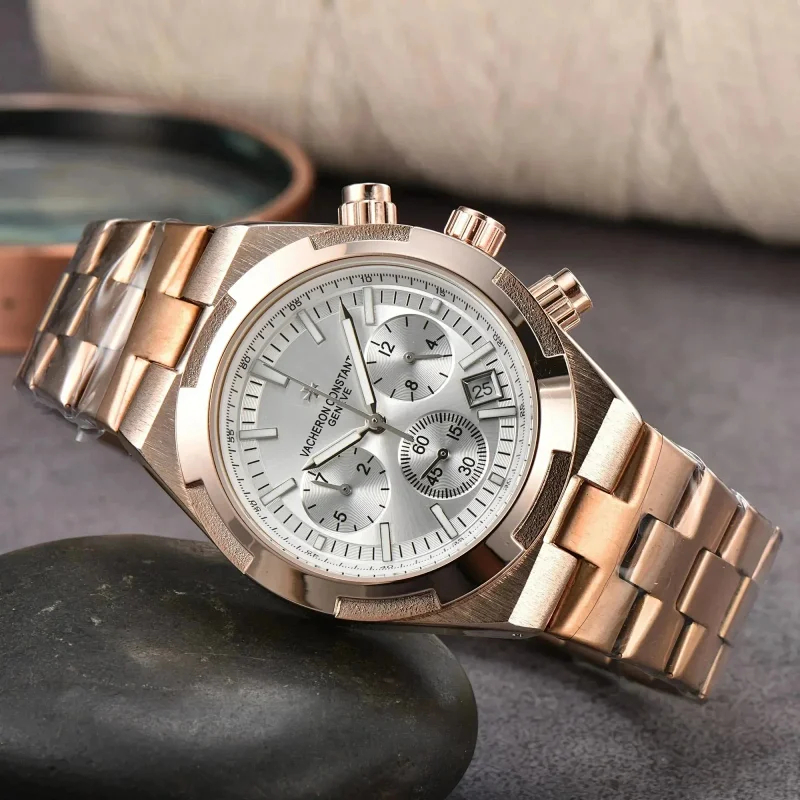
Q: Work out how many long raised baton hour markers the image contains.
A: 9